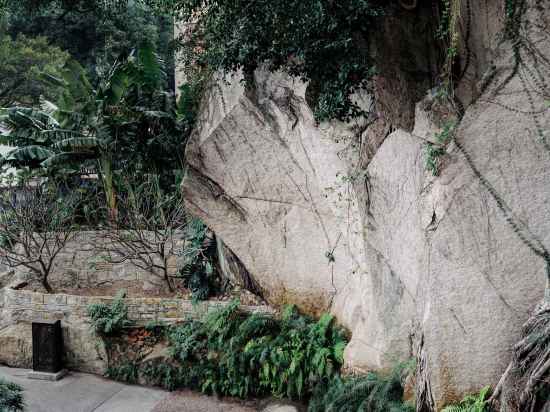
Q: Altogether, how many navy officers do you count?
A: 0